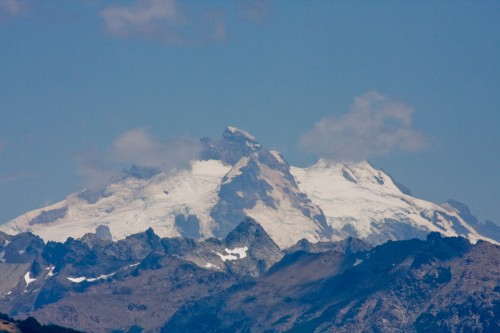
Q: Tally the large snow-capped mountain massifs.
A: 1